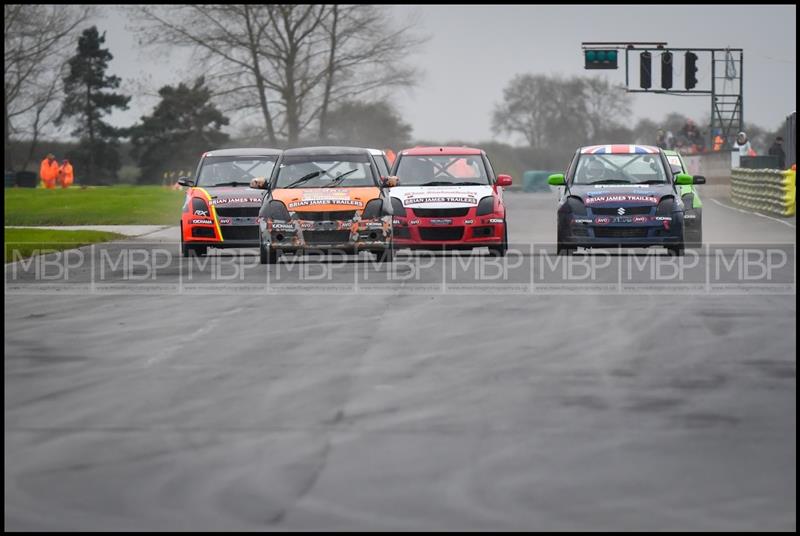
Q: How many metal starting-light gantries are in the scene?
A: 1